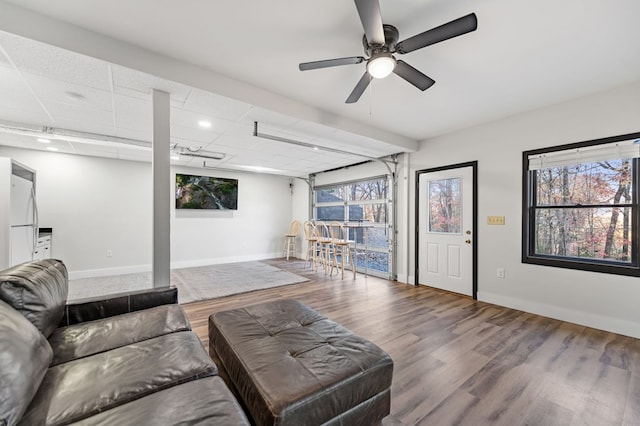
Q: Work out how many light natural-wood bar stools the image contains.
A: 4